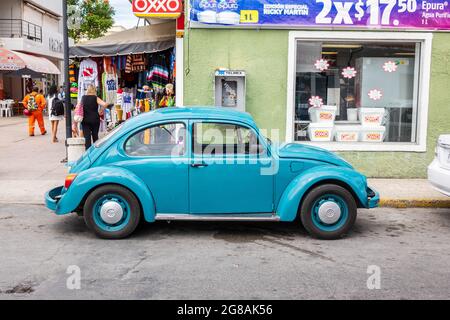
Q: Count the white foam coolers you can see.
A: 5